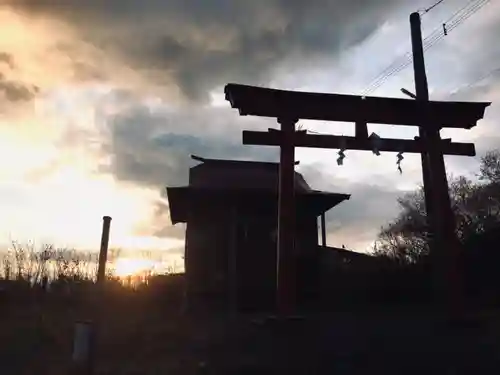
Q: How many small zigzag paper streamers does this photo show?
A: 3